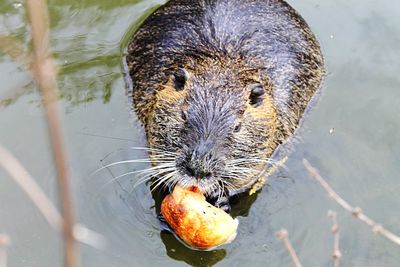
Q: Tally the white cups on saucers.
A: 0